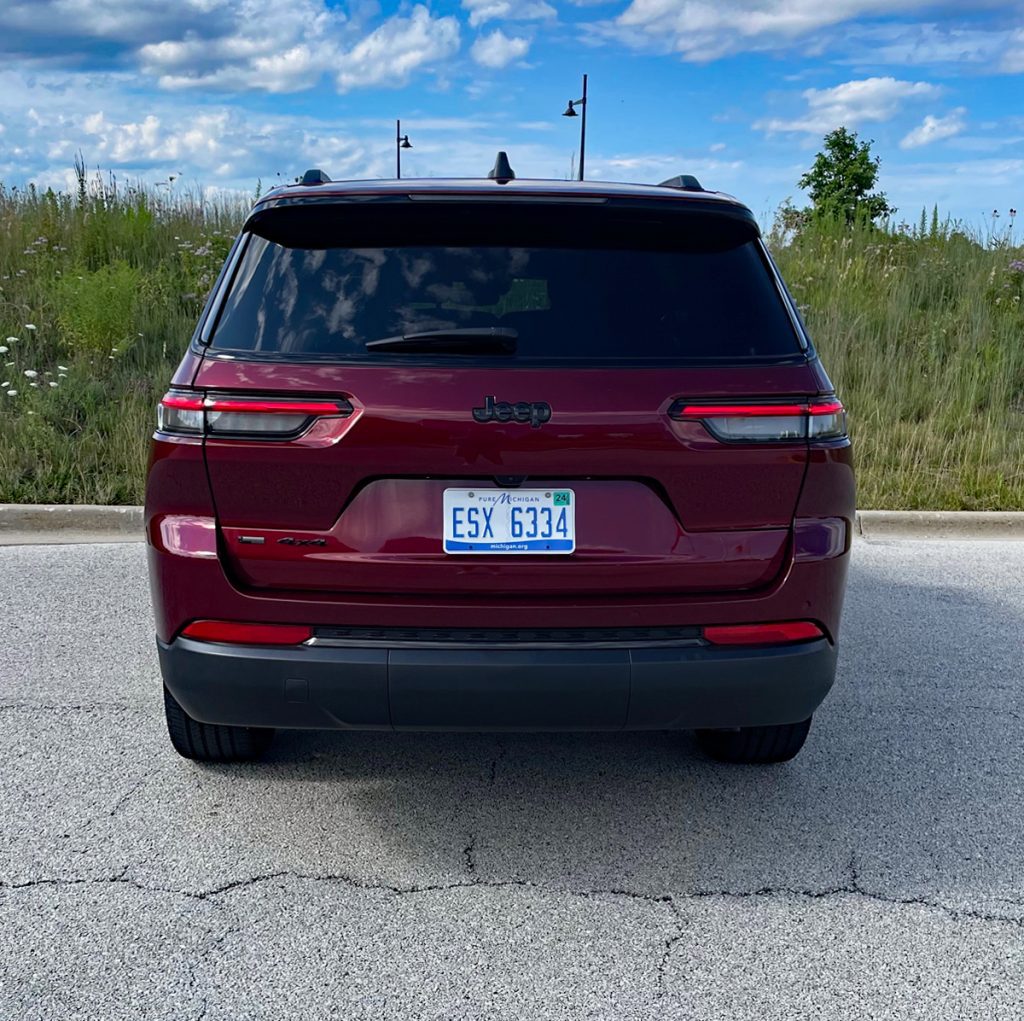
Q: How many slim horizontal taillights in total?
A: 2